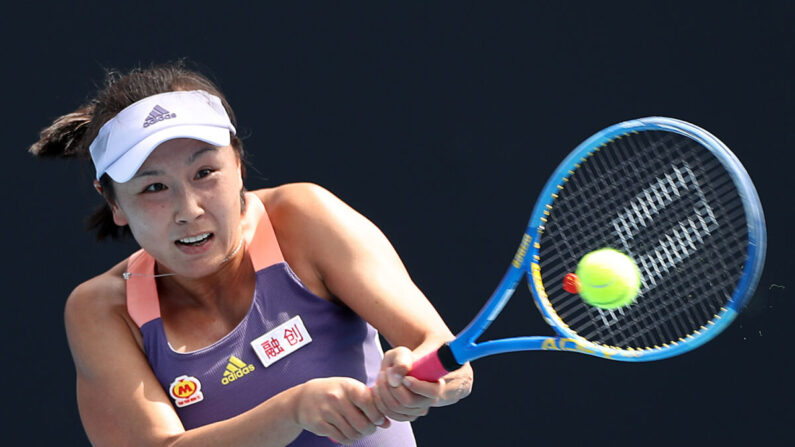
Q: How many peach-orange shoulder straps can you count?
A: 2